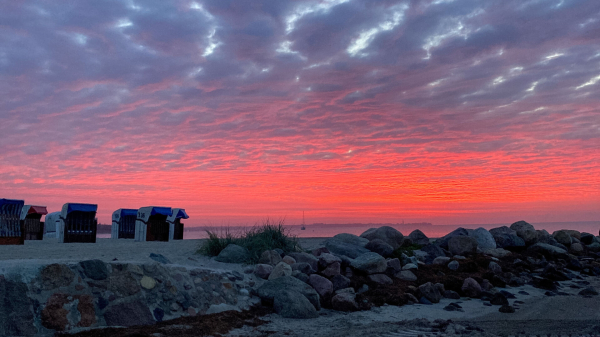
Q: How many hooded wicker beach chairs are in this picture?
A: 7